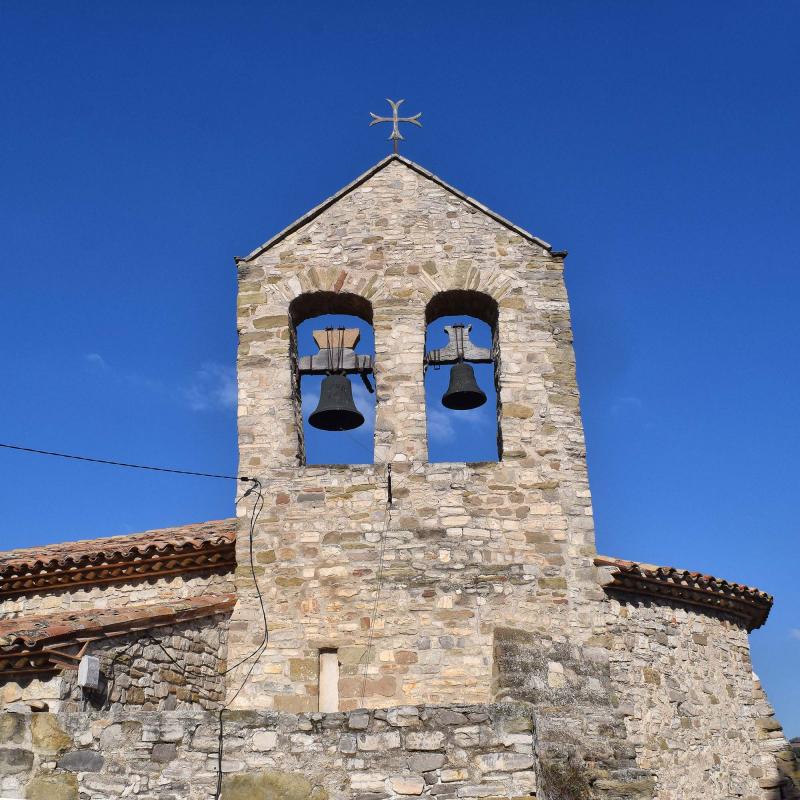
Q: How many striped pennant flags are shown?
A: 0